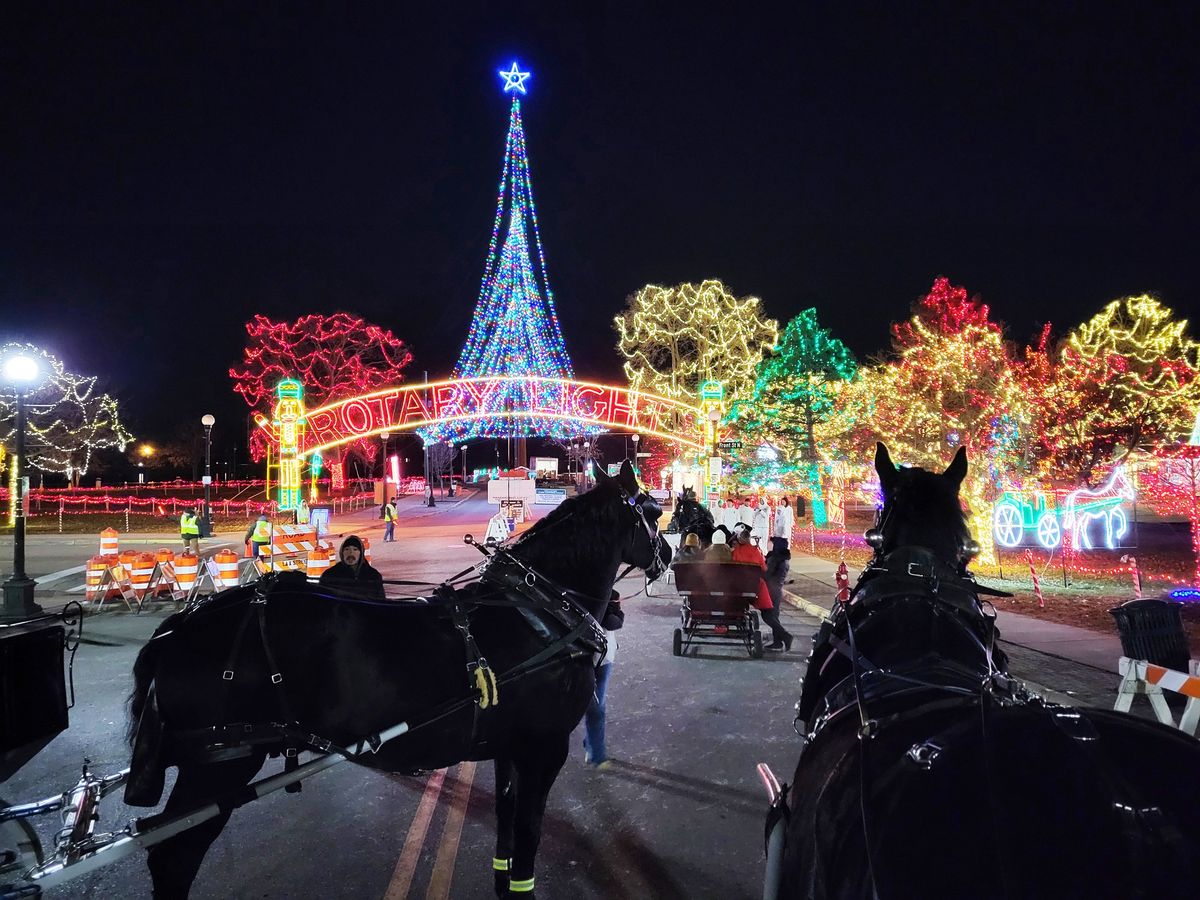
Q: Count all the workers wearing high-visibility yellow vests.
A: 3